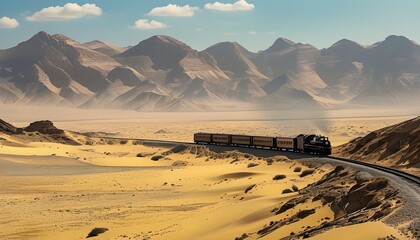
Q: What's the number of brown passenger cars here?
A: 5